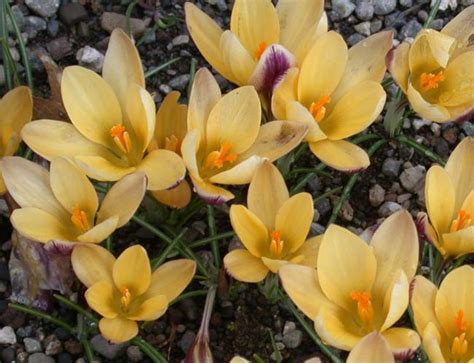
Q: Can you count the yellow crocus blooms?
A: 13